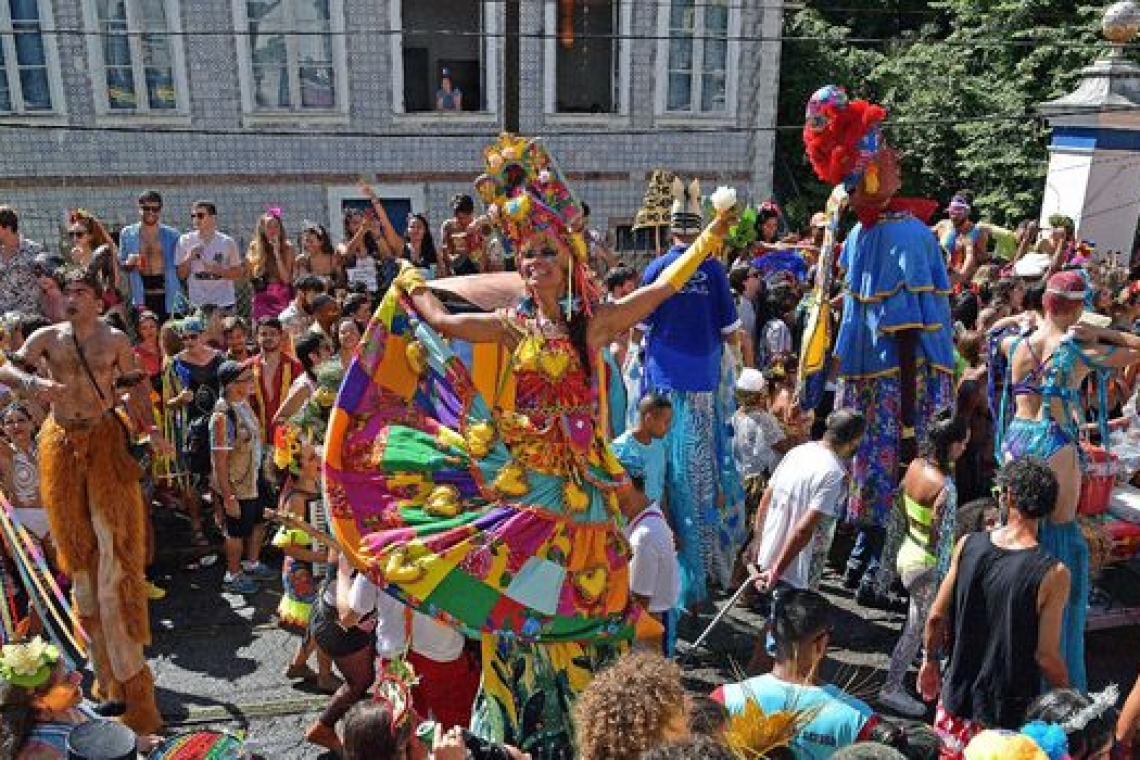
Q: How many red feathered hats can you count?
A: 1